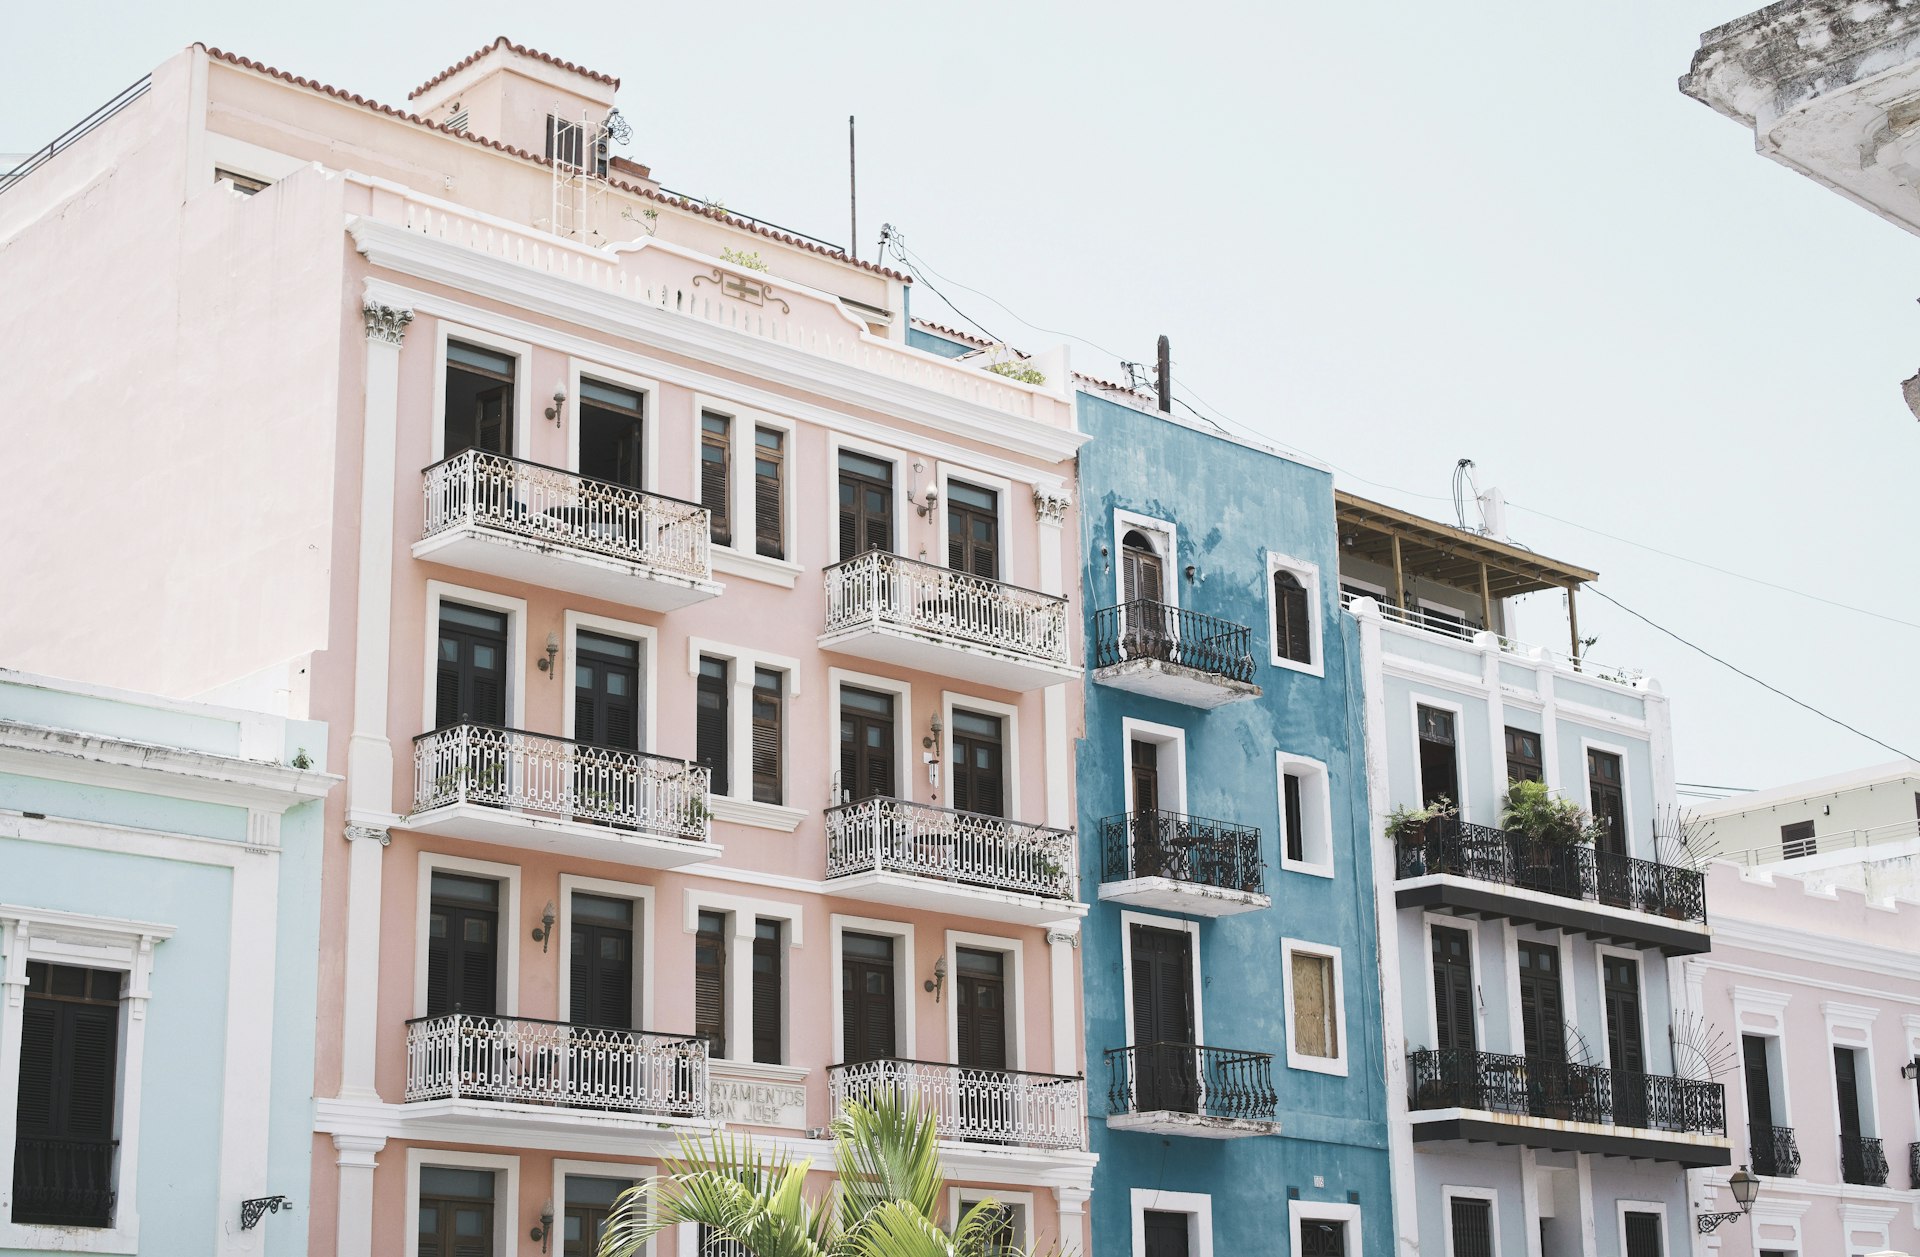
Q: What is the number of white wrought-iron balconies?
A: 6